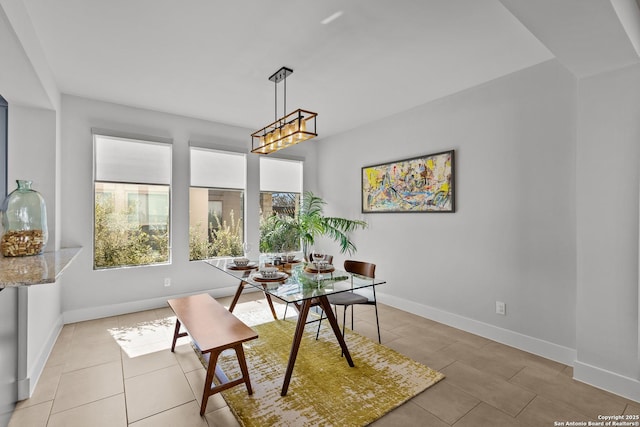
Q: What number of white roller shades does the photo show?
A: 3